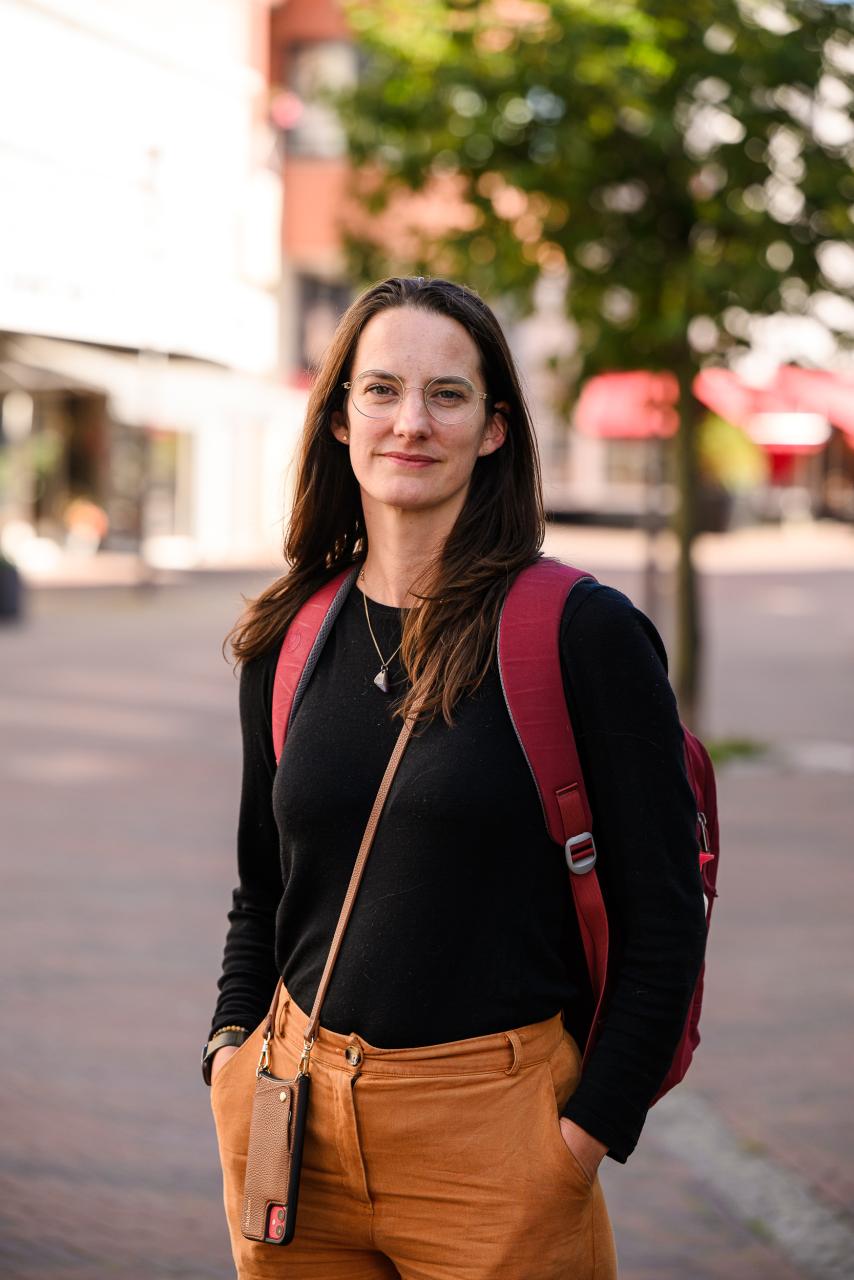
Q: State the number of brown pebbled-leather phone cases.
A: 1